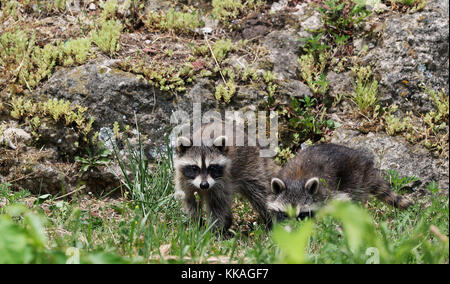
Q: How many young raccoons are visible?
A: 2